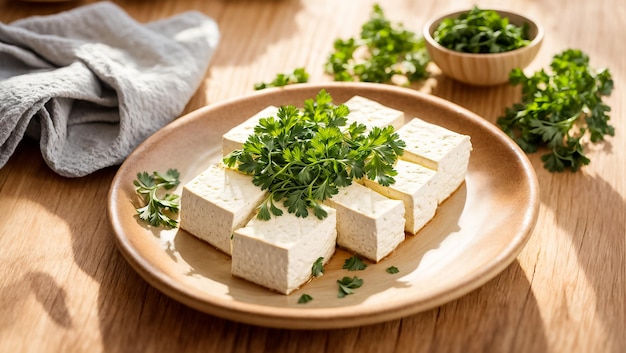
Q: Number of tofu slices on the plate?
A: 7